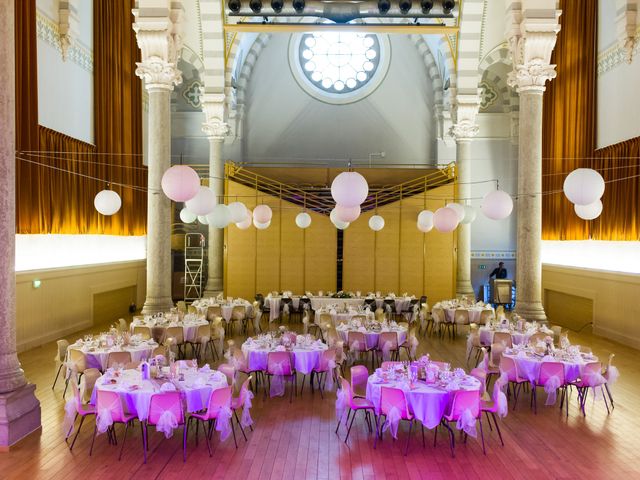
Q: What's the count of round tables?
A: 11